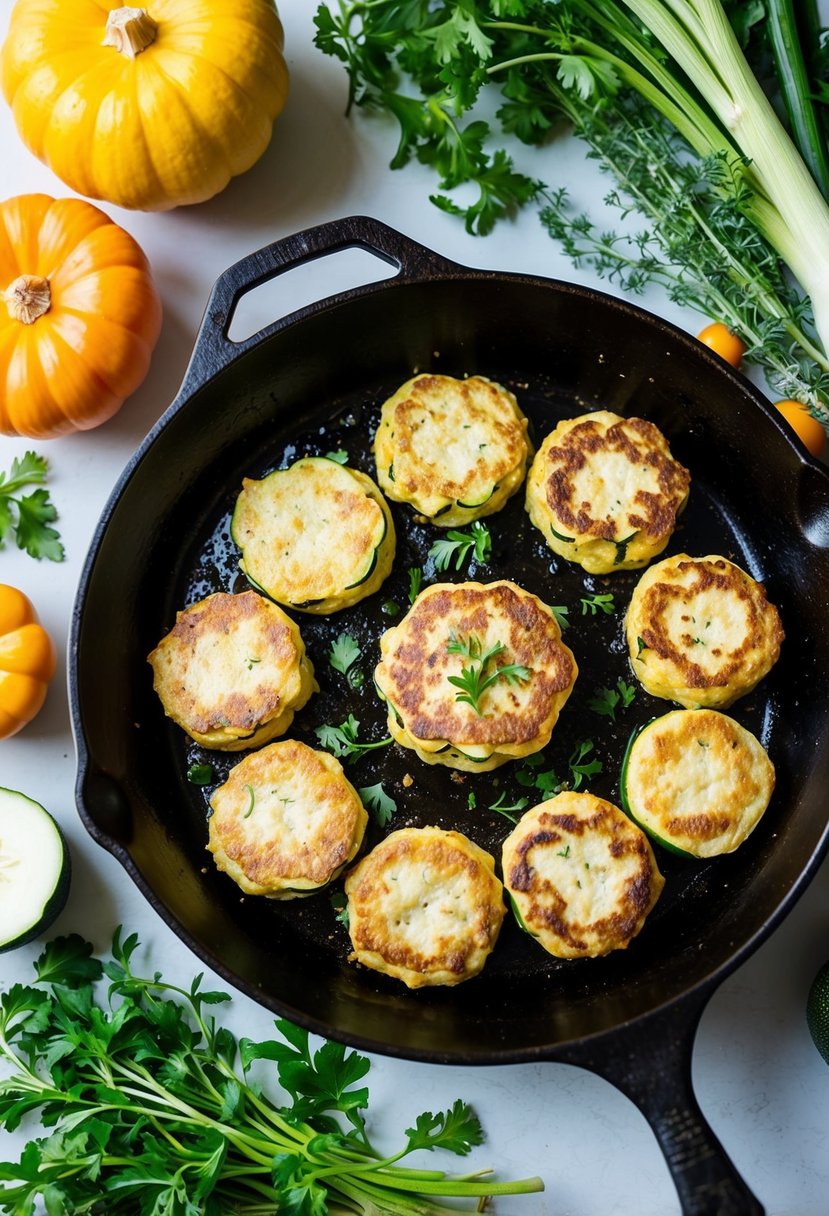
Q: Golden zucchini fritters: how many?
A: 10